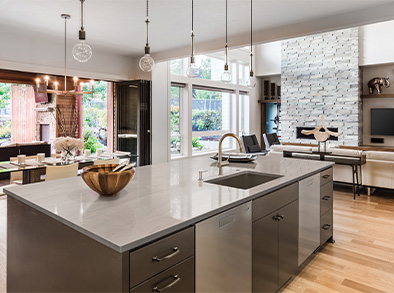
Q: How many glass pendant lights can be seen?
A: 5